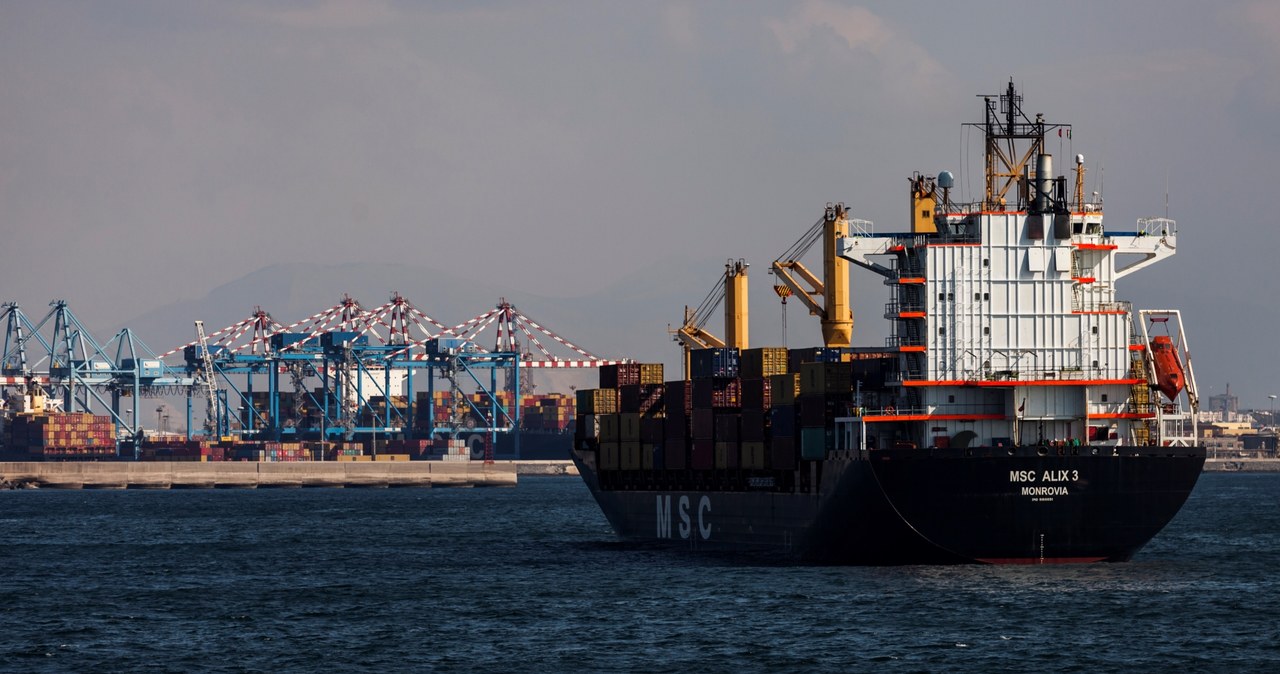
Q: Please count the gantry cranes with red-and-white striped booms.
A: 4